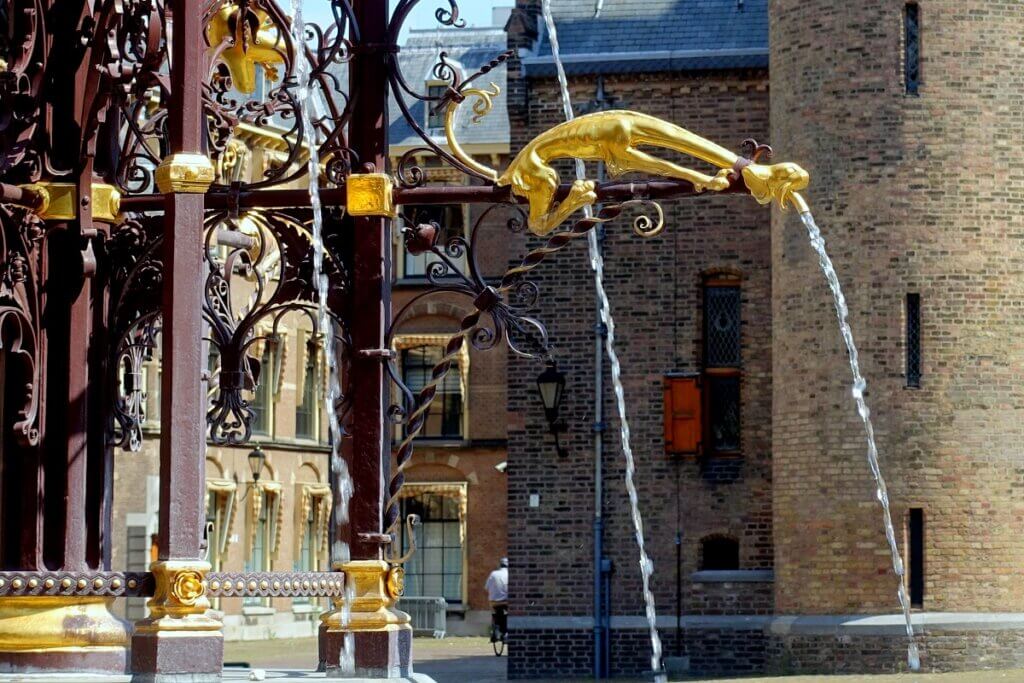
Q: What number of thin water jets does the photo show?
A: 3